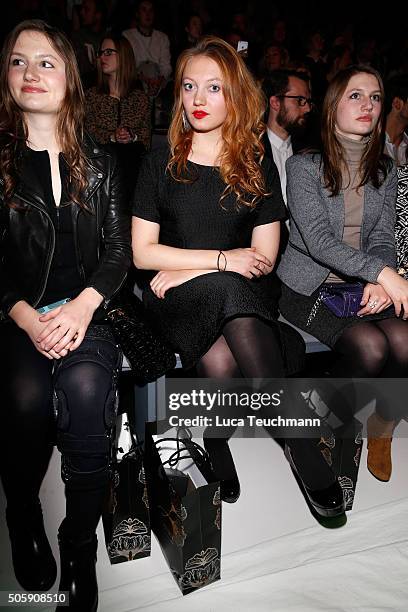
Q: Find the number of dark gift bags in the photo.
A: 3